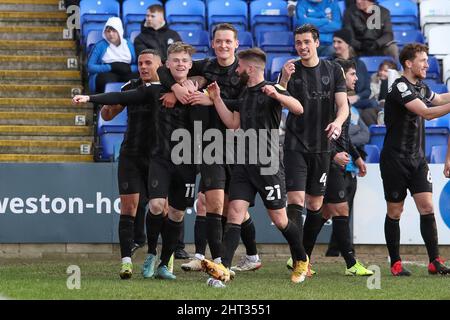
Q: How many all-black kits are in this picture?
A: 7